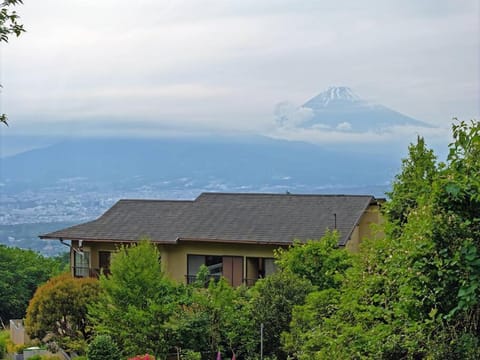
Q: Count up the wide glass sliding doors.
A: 2